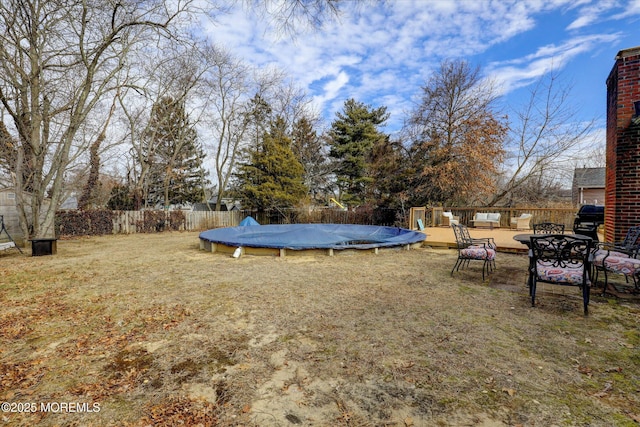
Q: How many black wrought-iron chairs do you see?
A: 6